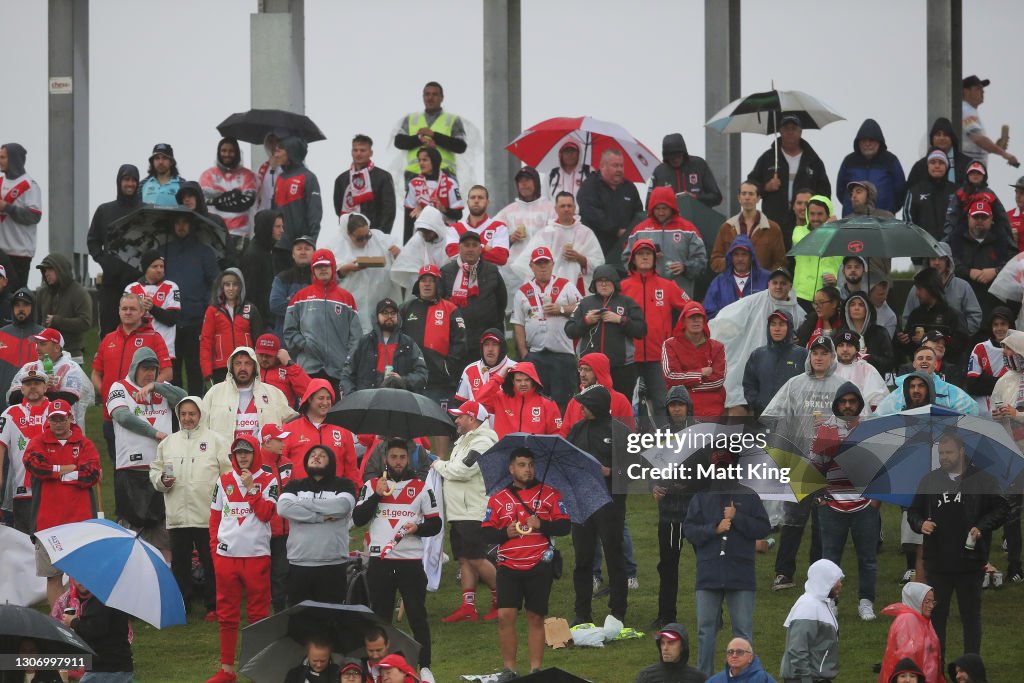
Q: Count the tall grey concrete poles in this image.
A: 5